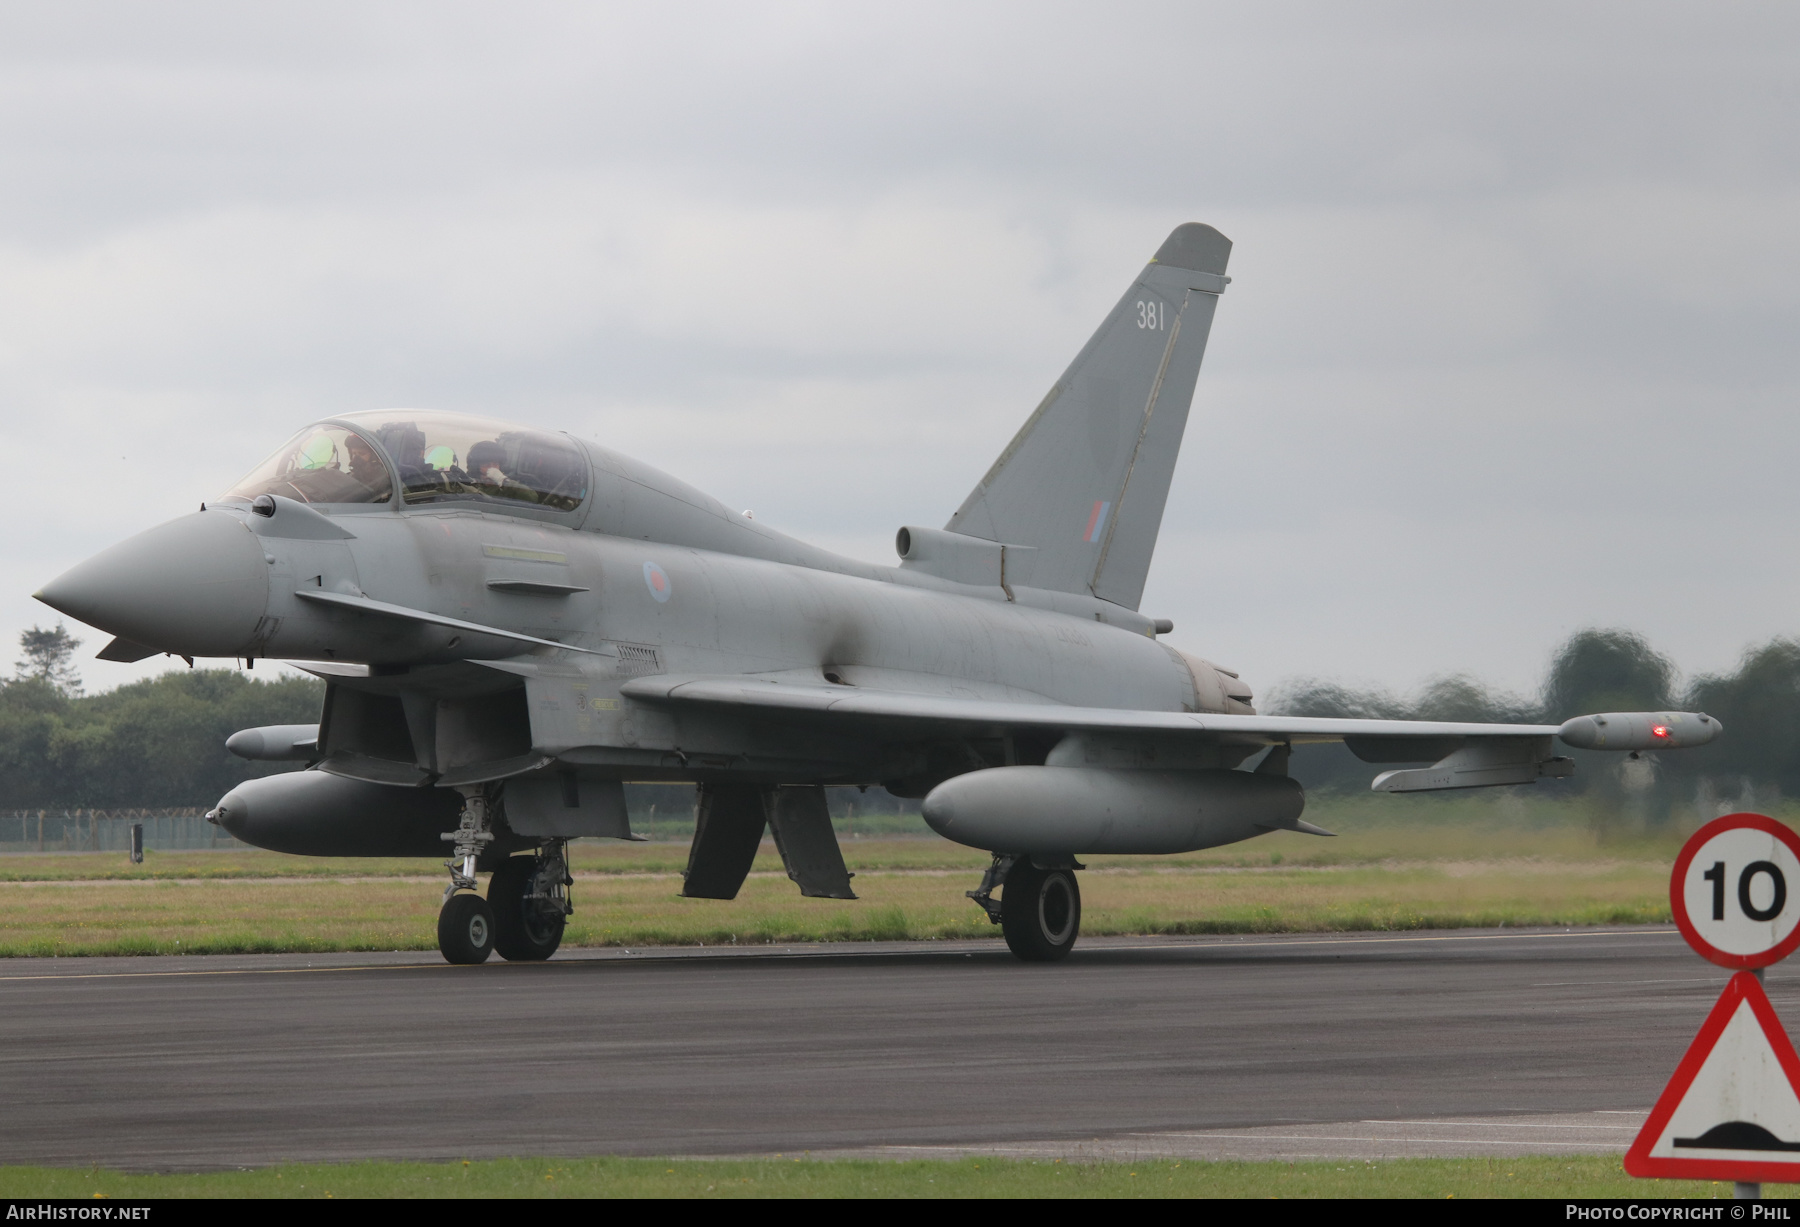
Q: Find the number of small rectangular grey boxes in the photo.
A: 1